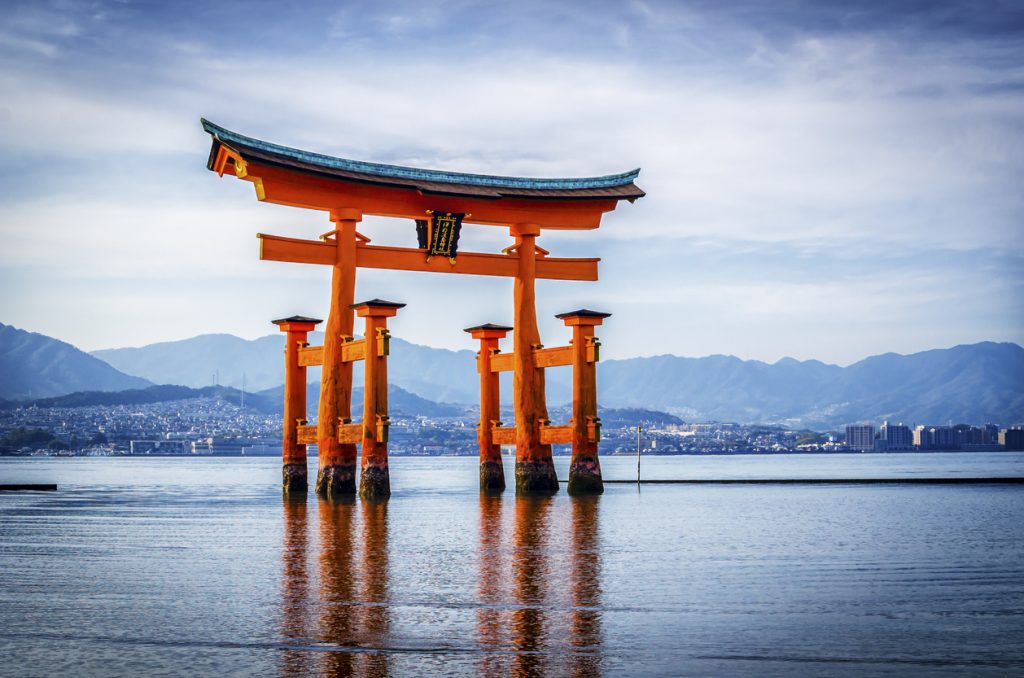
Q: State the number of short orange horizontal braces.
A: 8